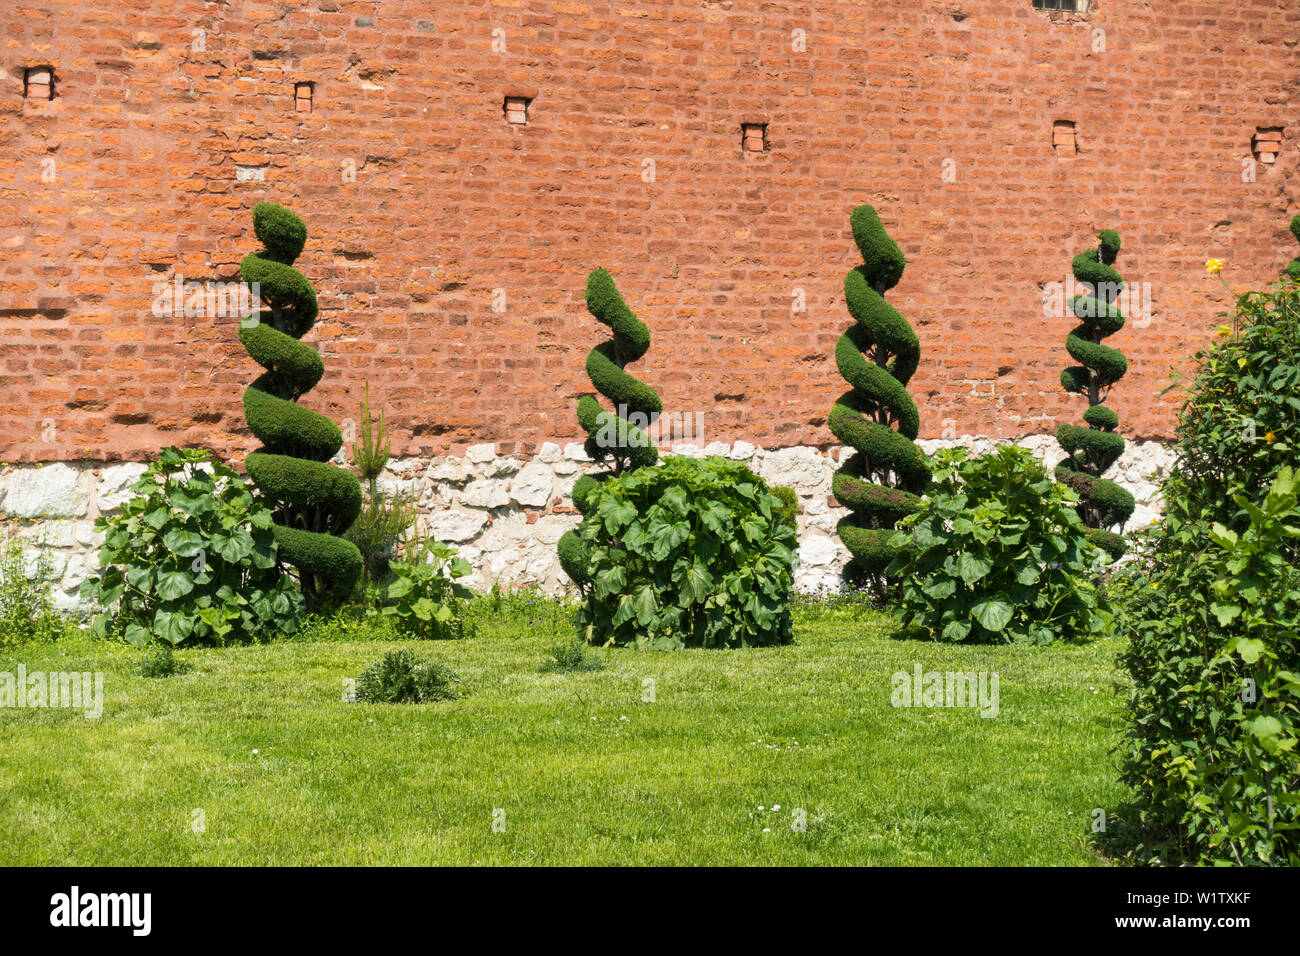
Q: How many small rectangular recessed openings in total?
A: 6